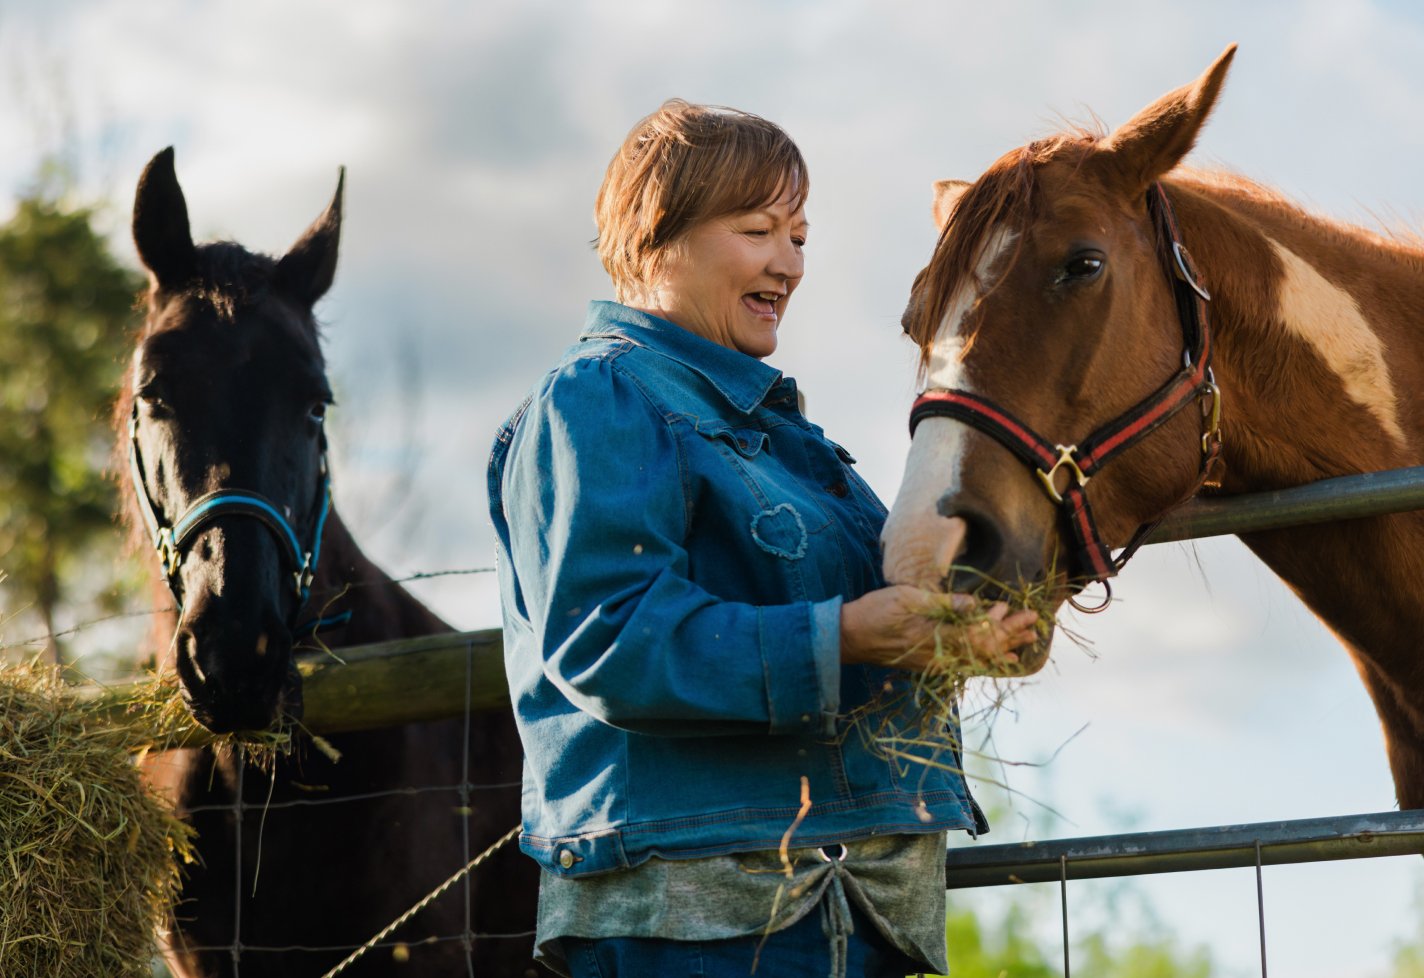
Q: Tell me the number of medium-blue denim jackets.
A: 1